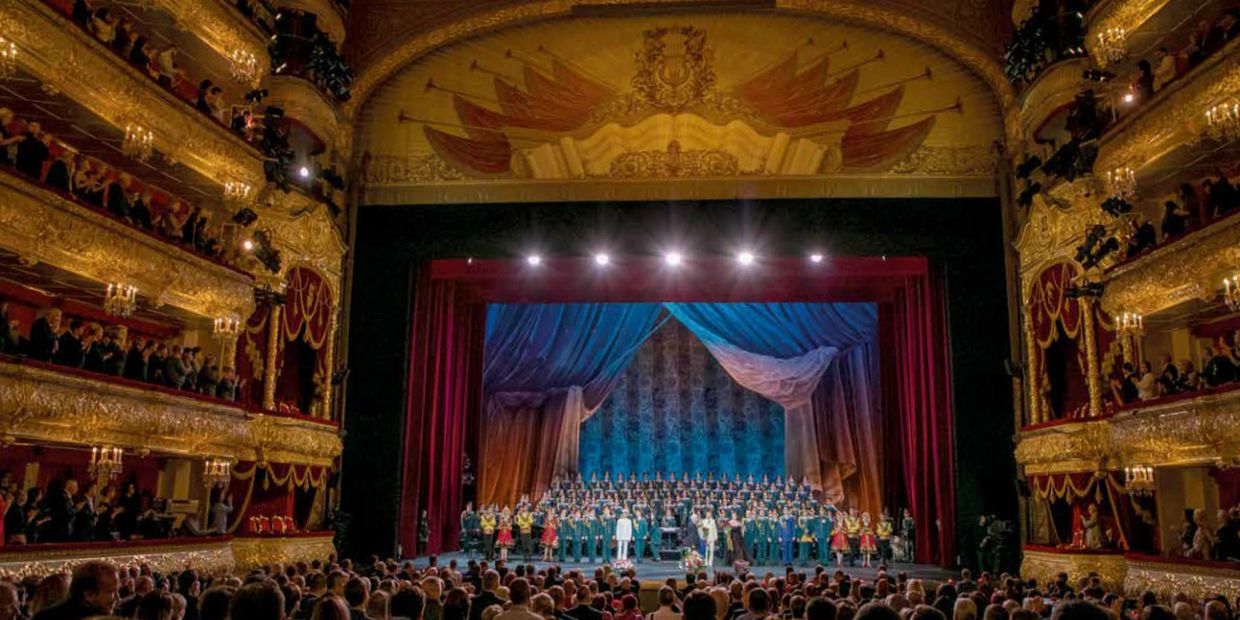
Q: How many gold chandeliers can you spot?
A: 14